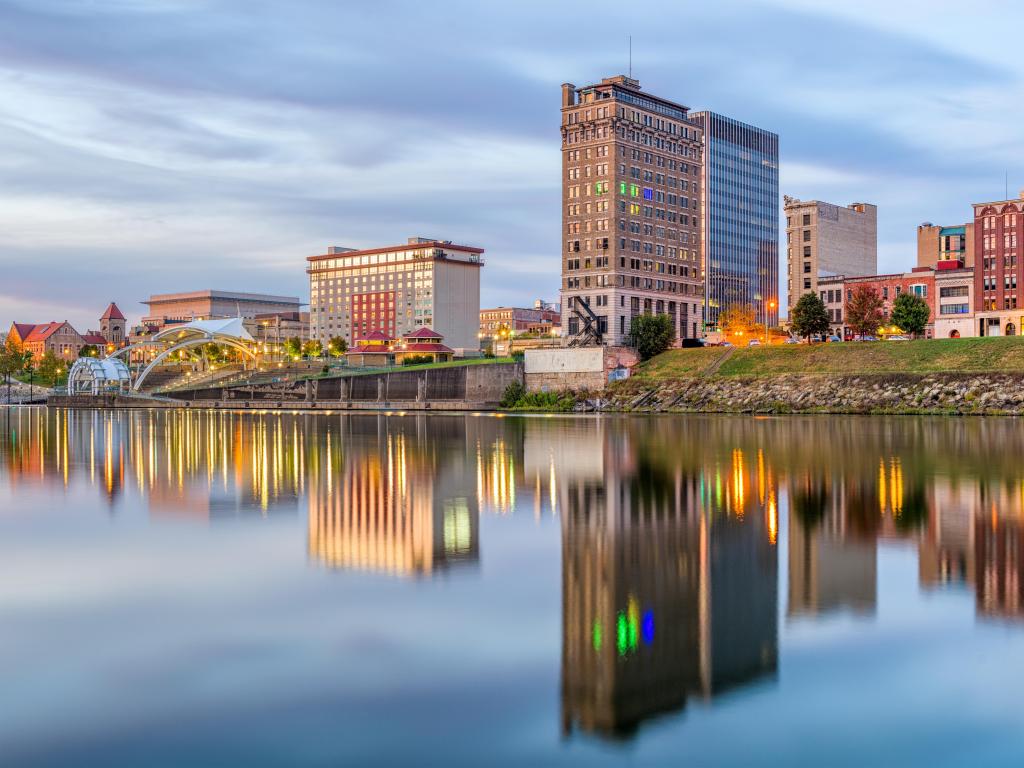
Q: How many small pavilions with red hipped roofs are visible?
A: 2